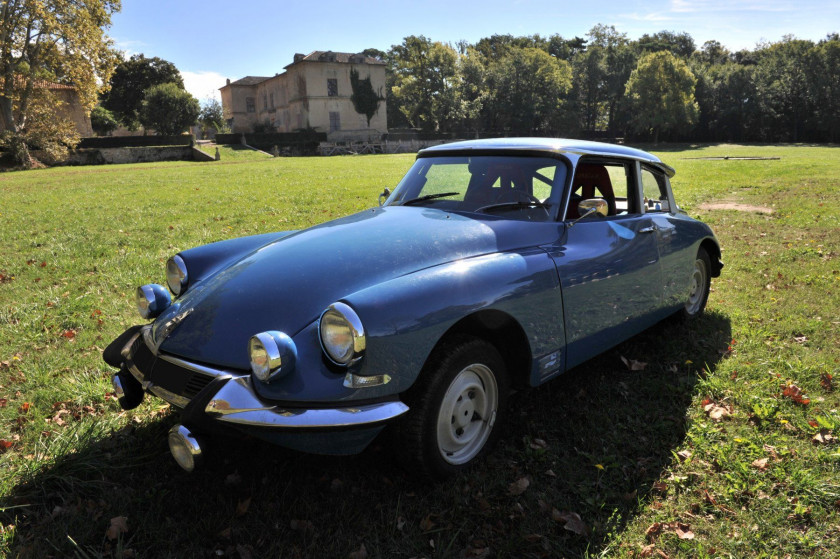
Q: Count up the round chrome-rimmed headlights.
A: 6